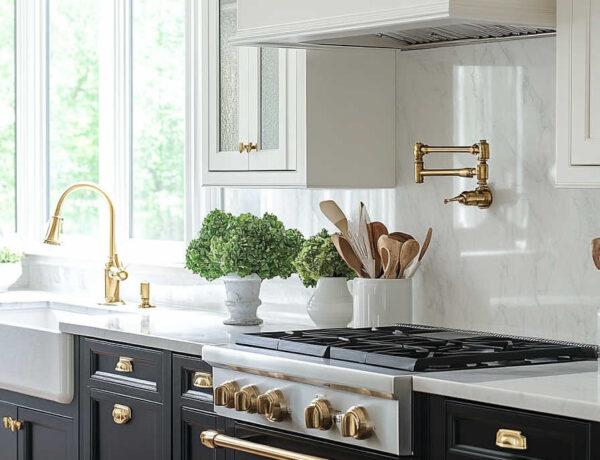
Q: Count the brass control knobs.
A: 5